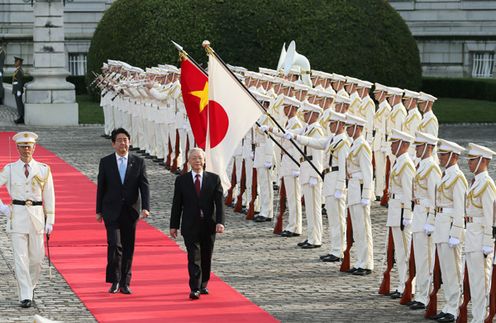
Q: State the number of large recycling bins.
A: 0